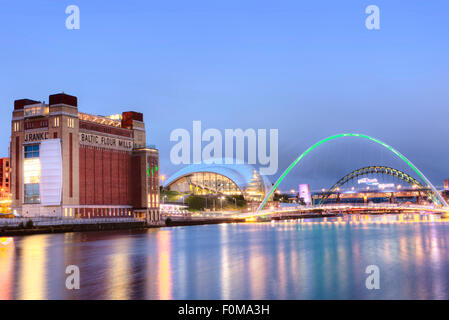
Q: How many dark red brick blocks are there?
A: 3